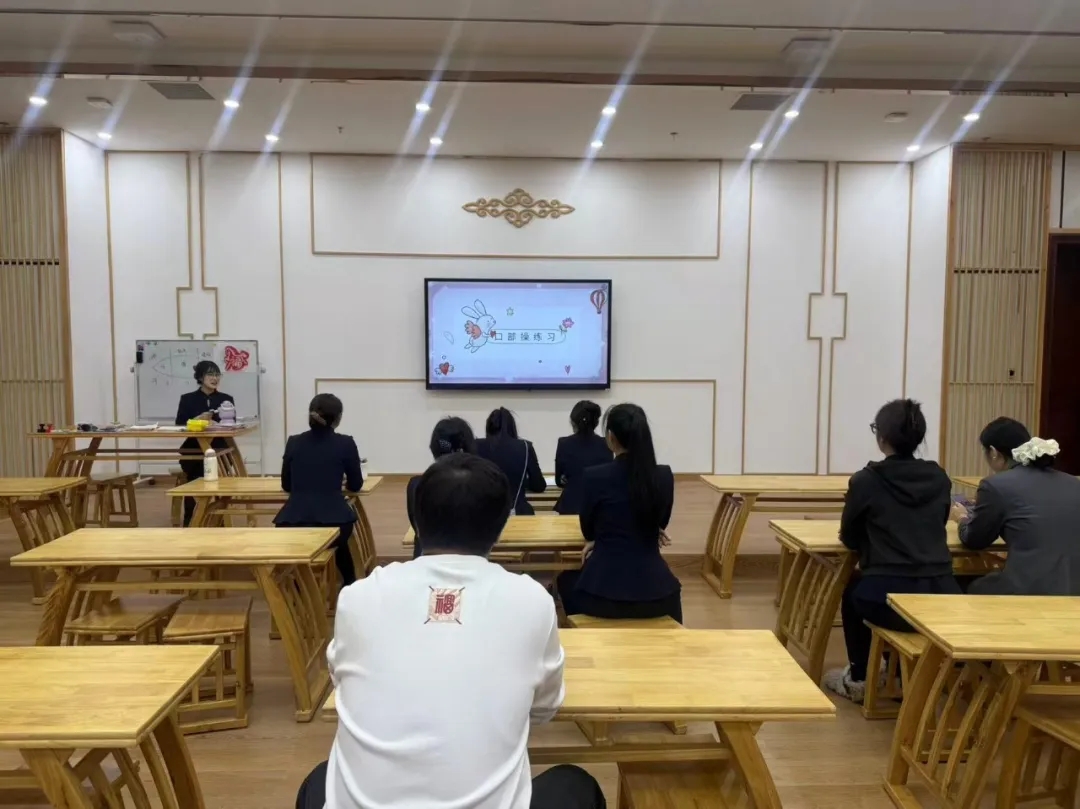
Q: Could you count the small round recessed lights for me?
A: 12